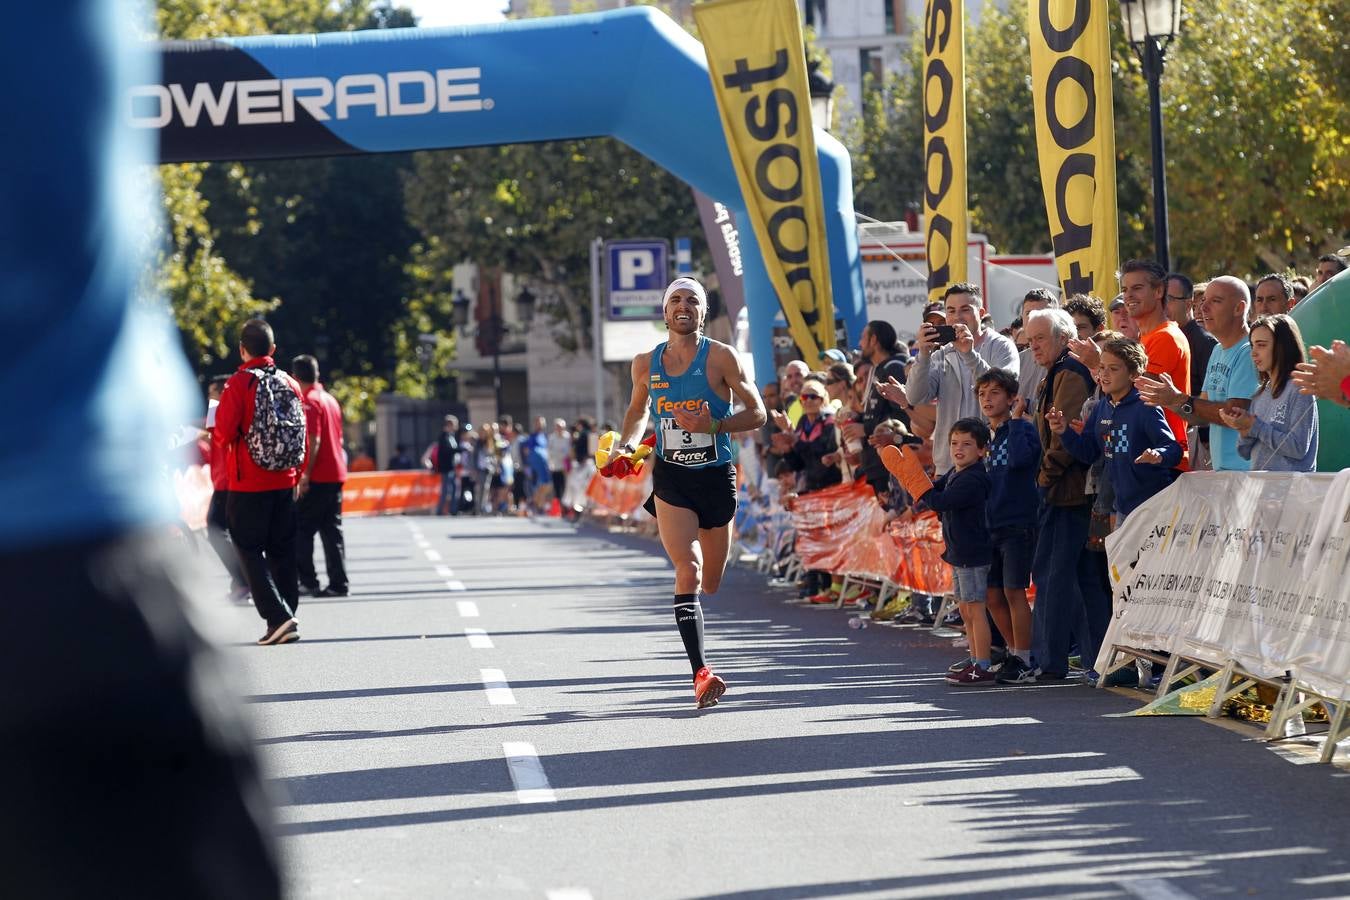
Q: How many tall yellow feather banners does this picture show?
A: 3